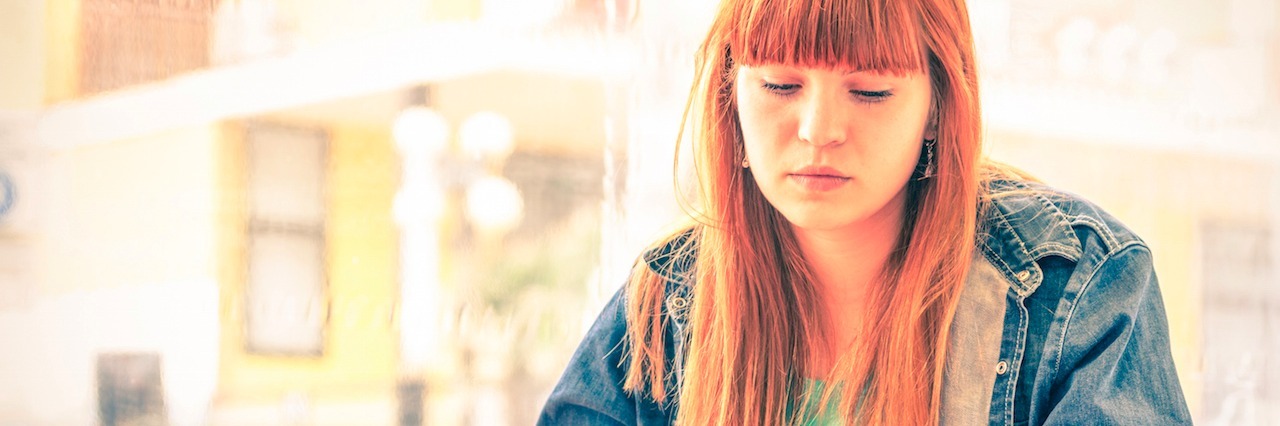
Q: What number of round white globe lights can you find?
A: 4